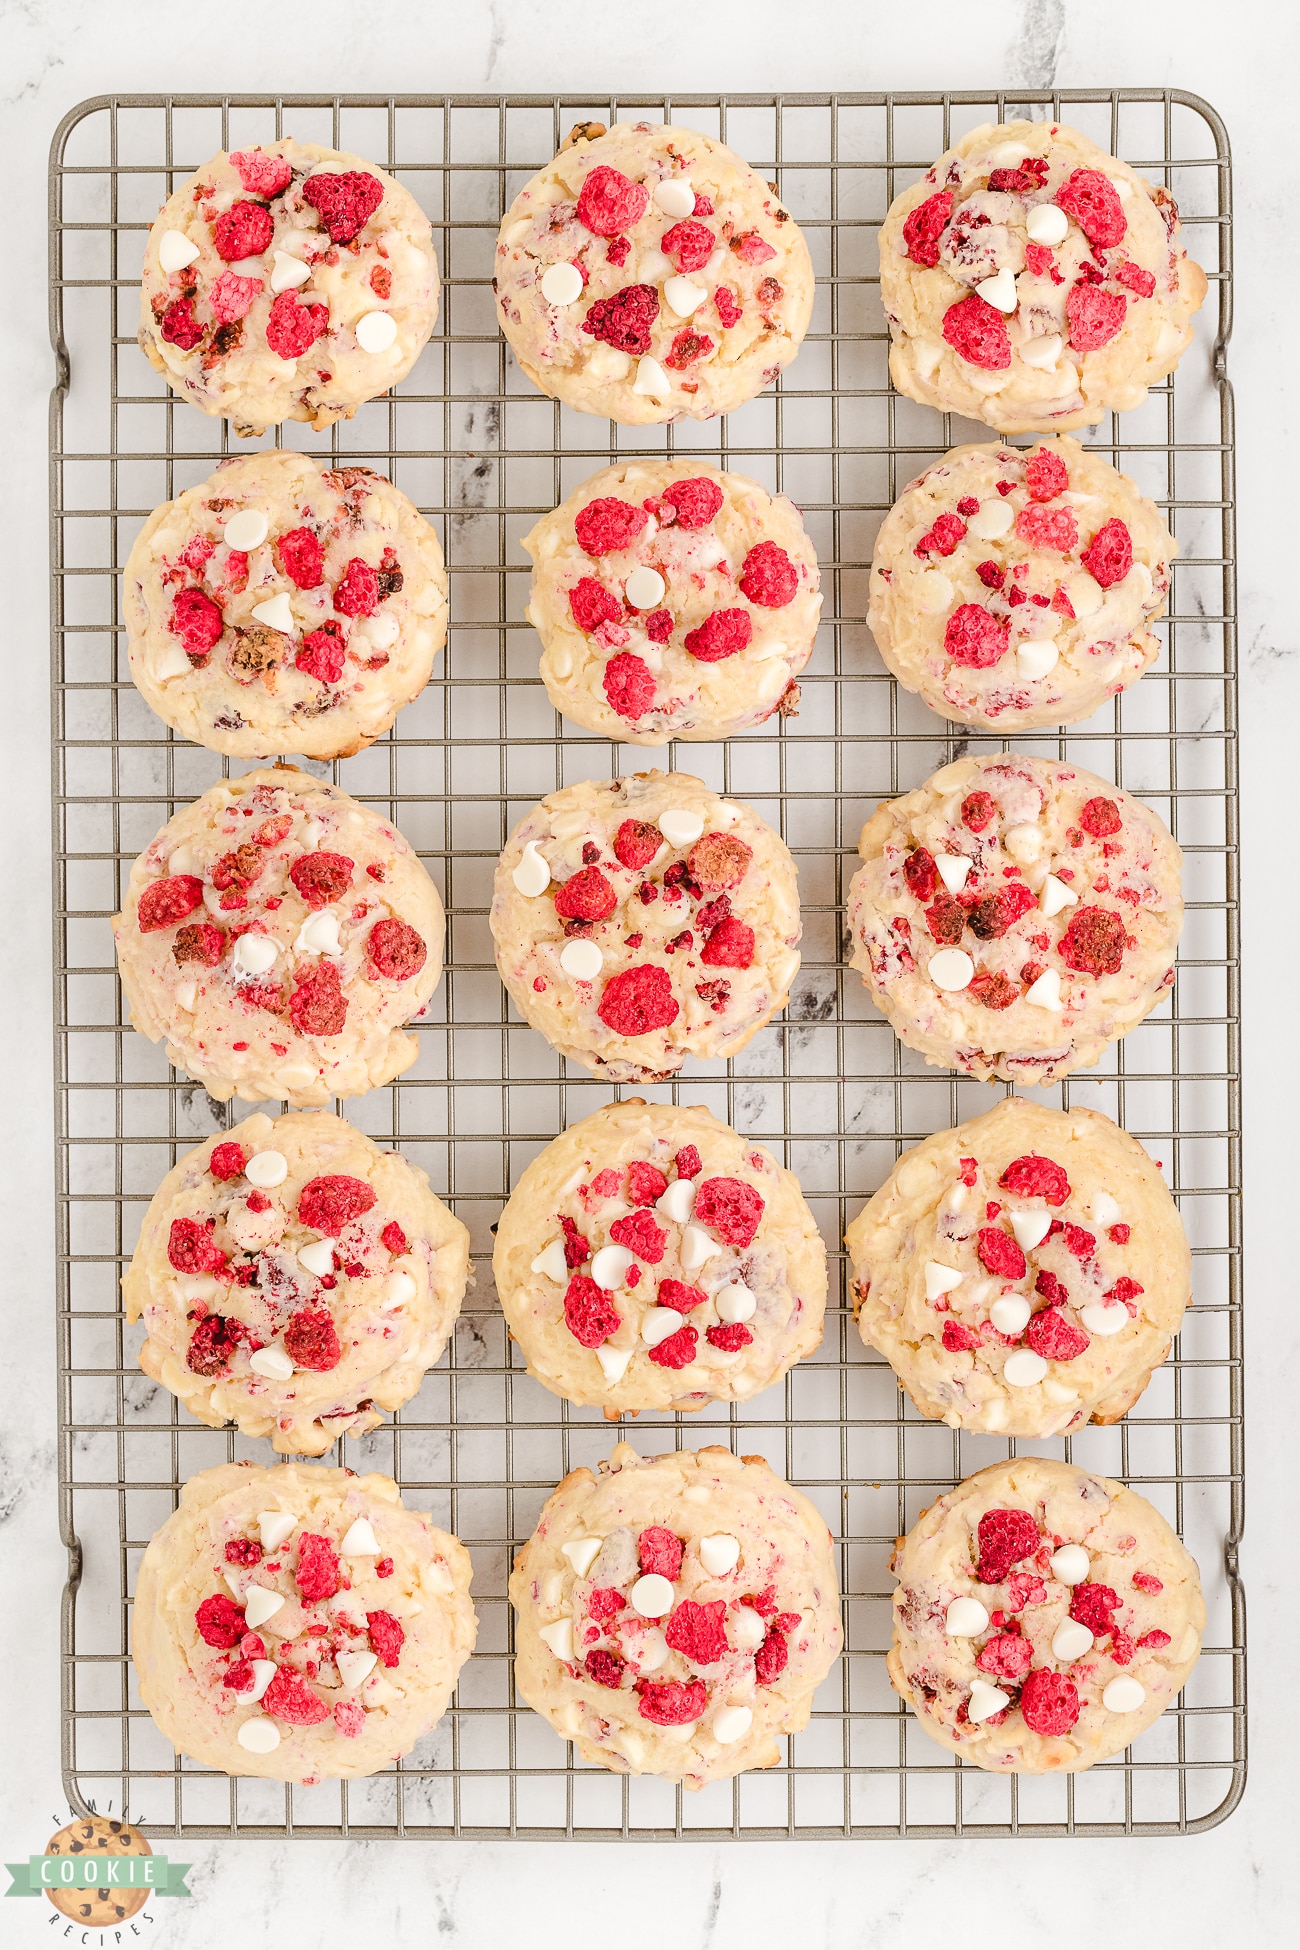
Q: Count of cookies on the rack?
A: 15